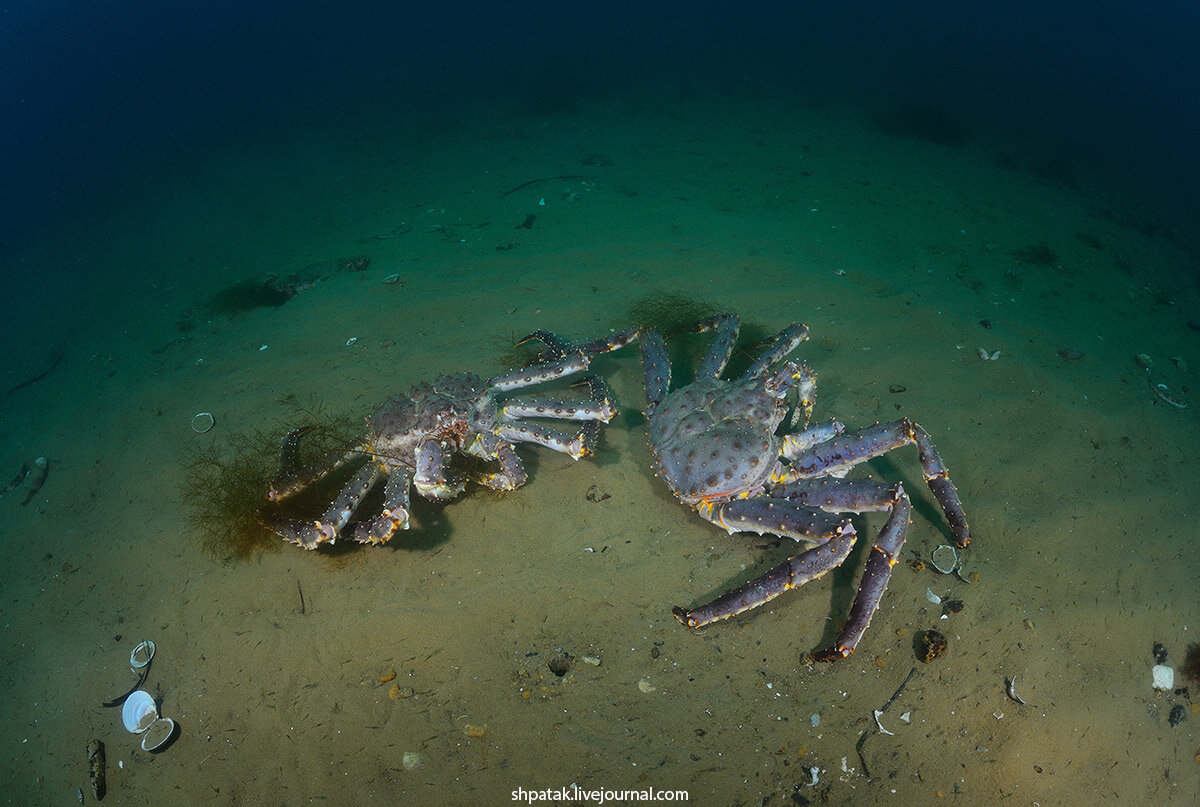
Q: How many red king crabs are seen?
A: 2